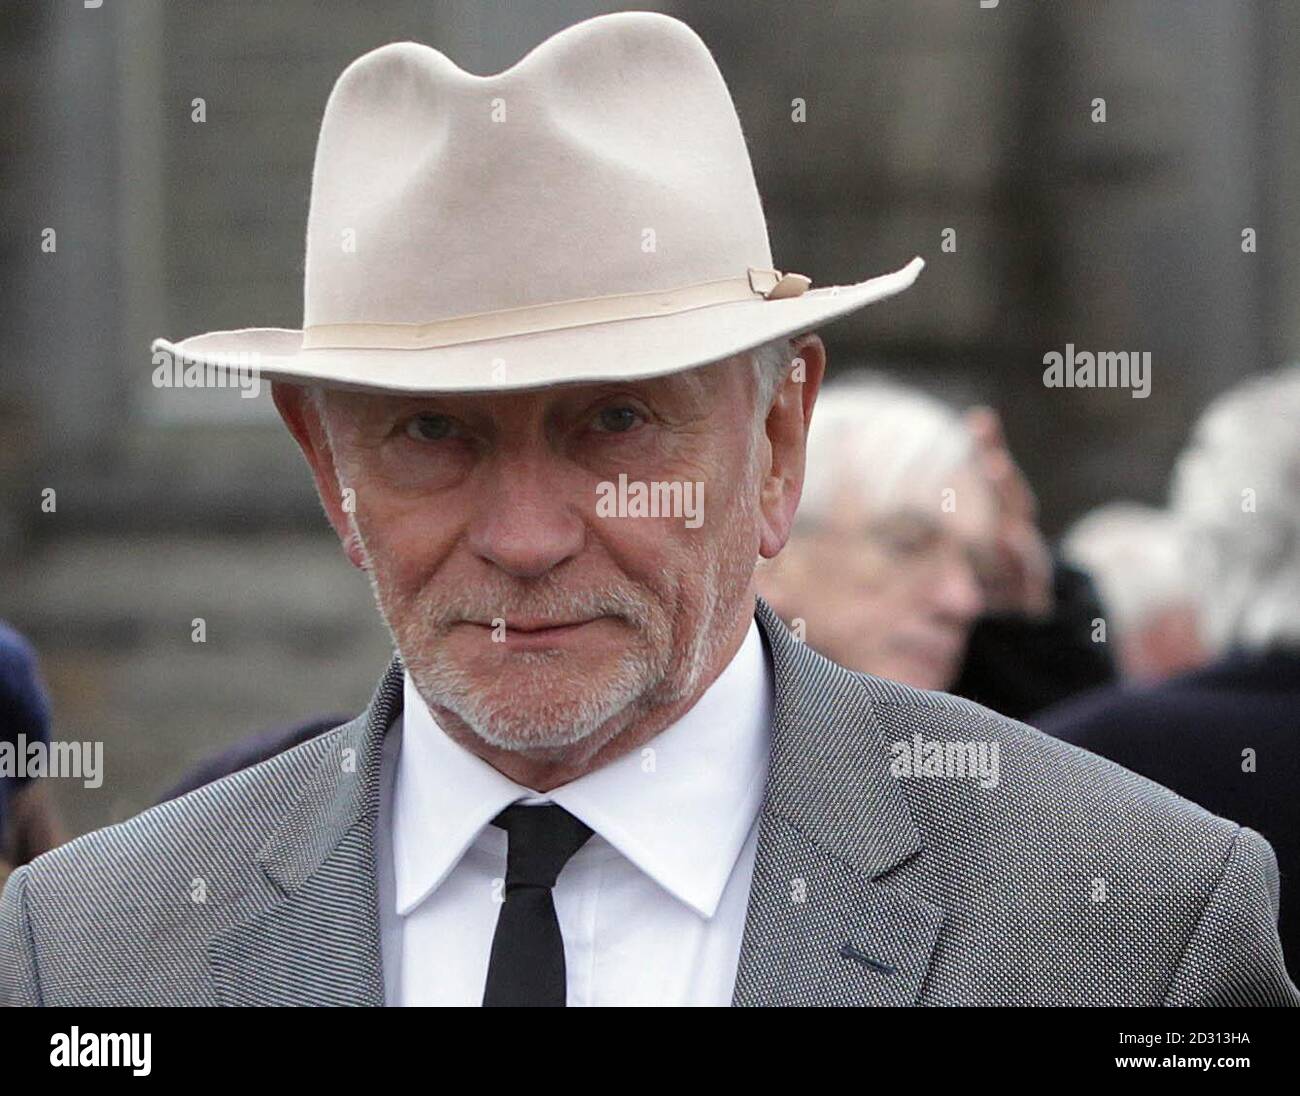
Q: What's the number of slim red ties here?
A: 0